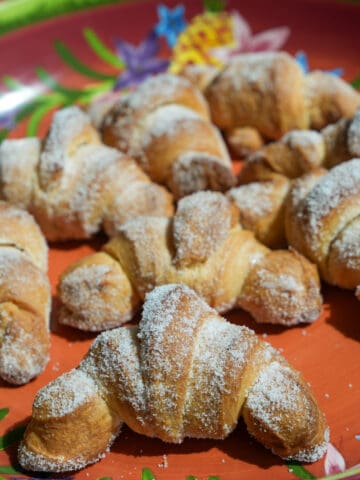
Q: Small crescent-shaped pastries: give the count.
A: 8